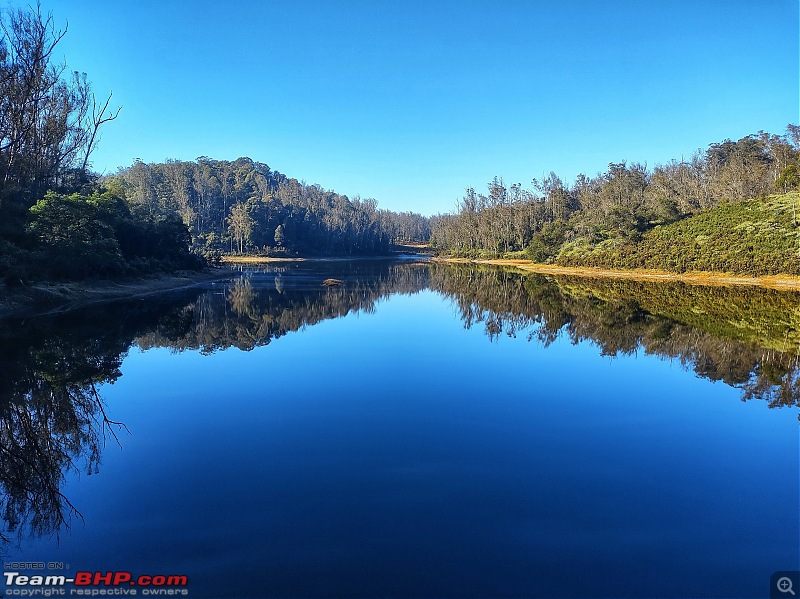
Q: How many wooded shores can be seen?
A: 2